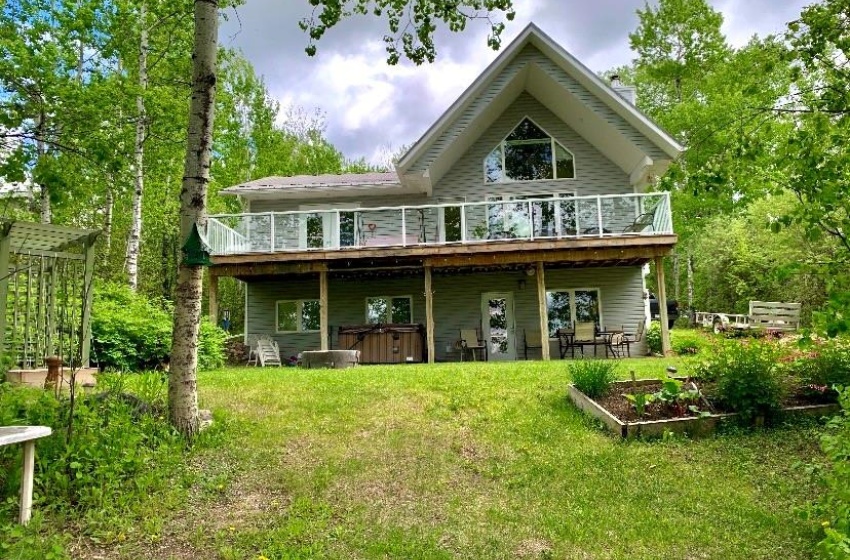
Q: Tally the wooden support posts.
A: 5